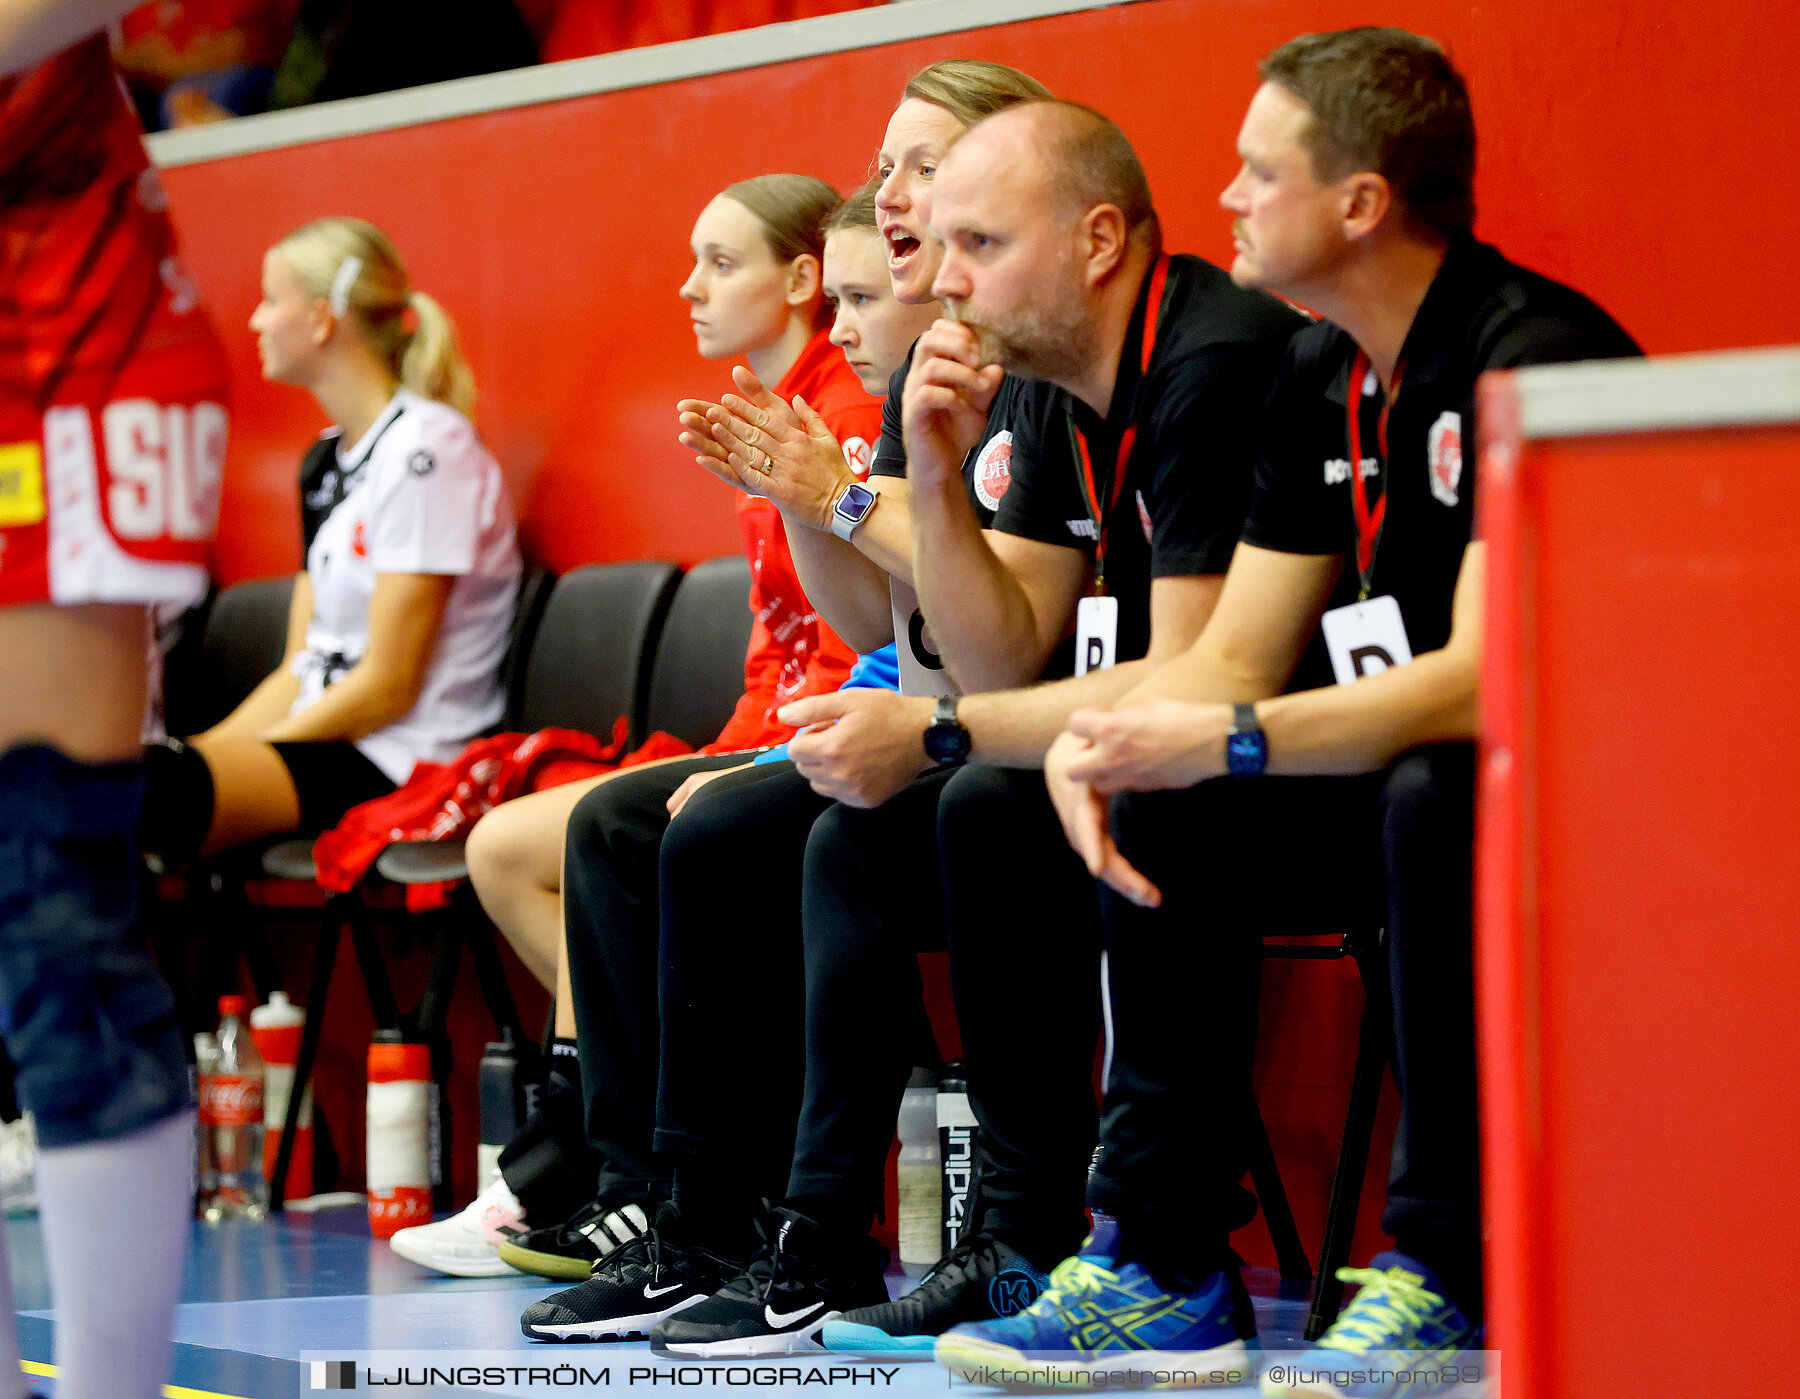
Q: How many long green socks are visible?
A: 0